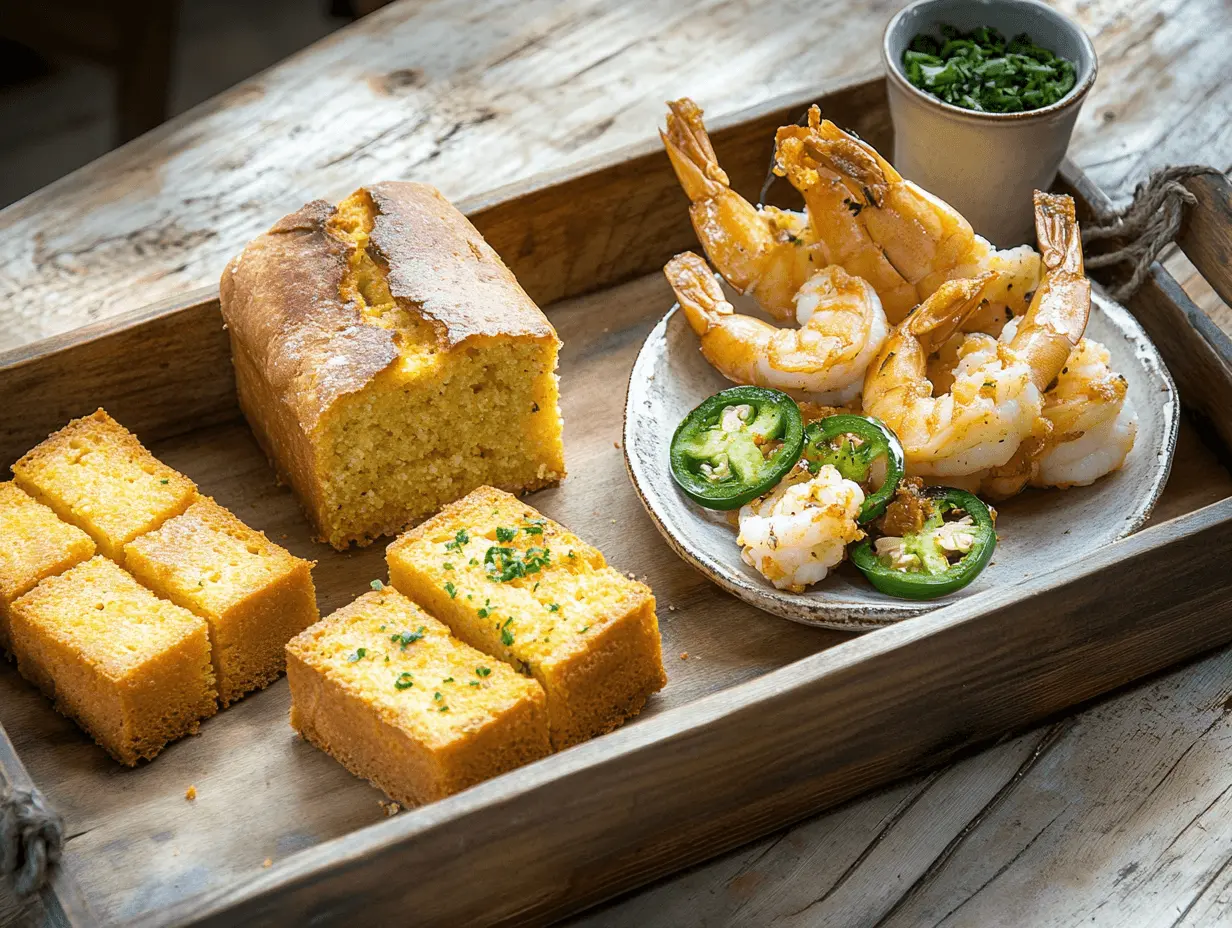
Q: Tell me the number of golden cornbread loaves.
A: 1